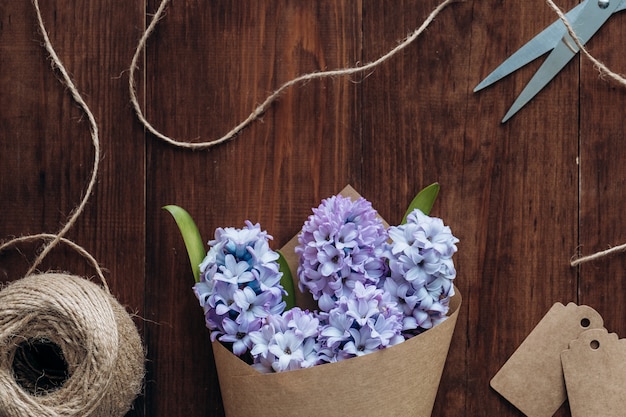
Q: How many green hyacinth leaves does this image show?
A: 3